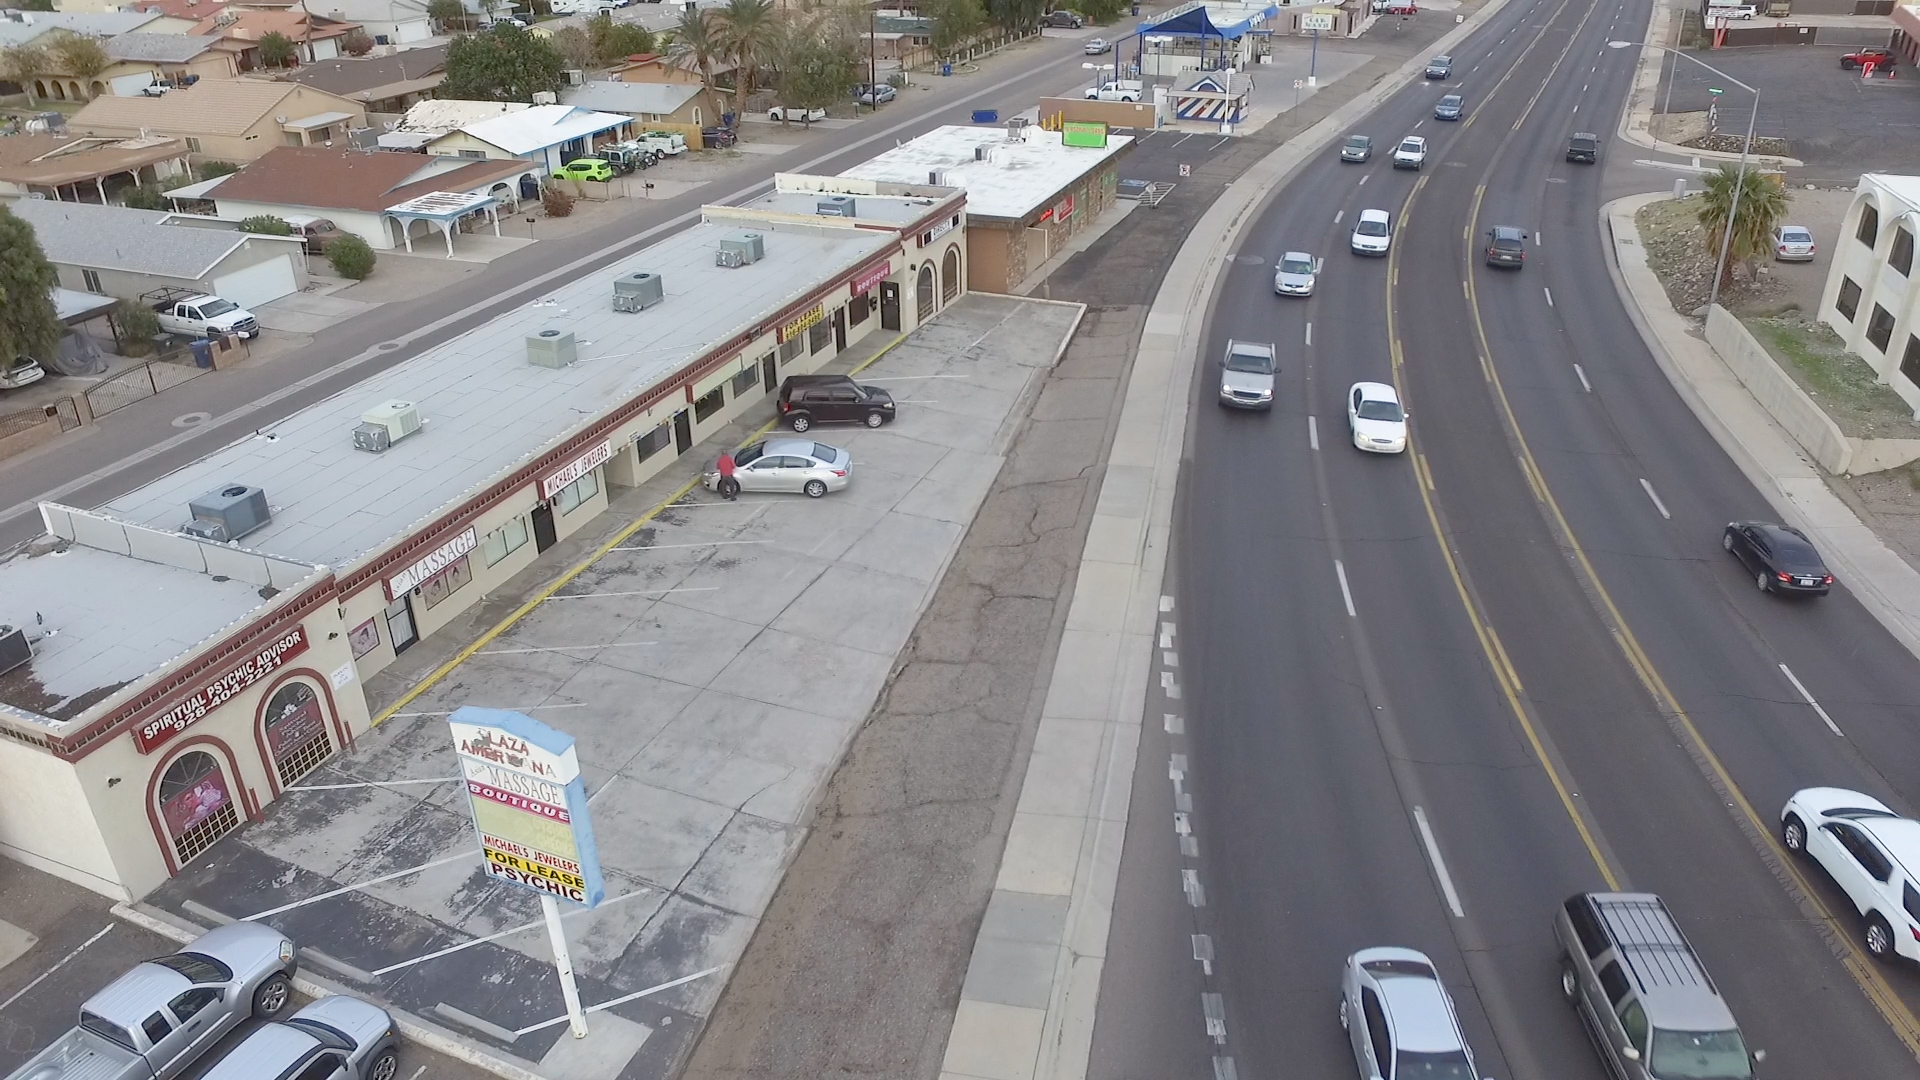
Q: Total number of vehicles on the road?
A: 14